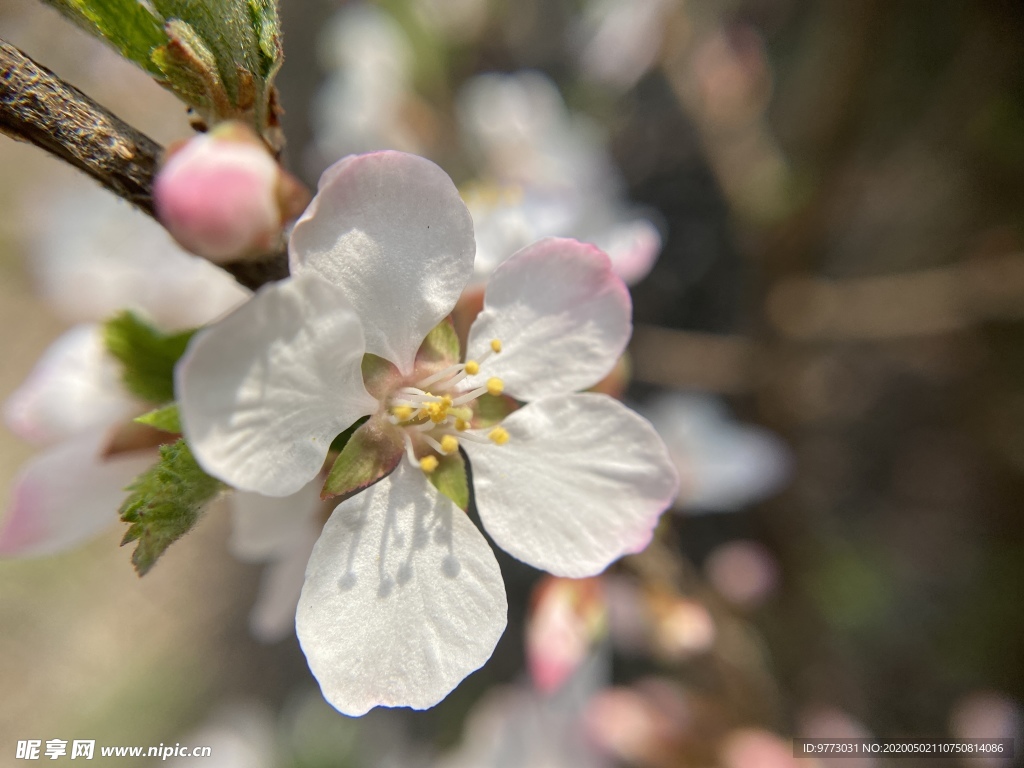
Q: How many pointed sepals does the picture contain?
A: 5